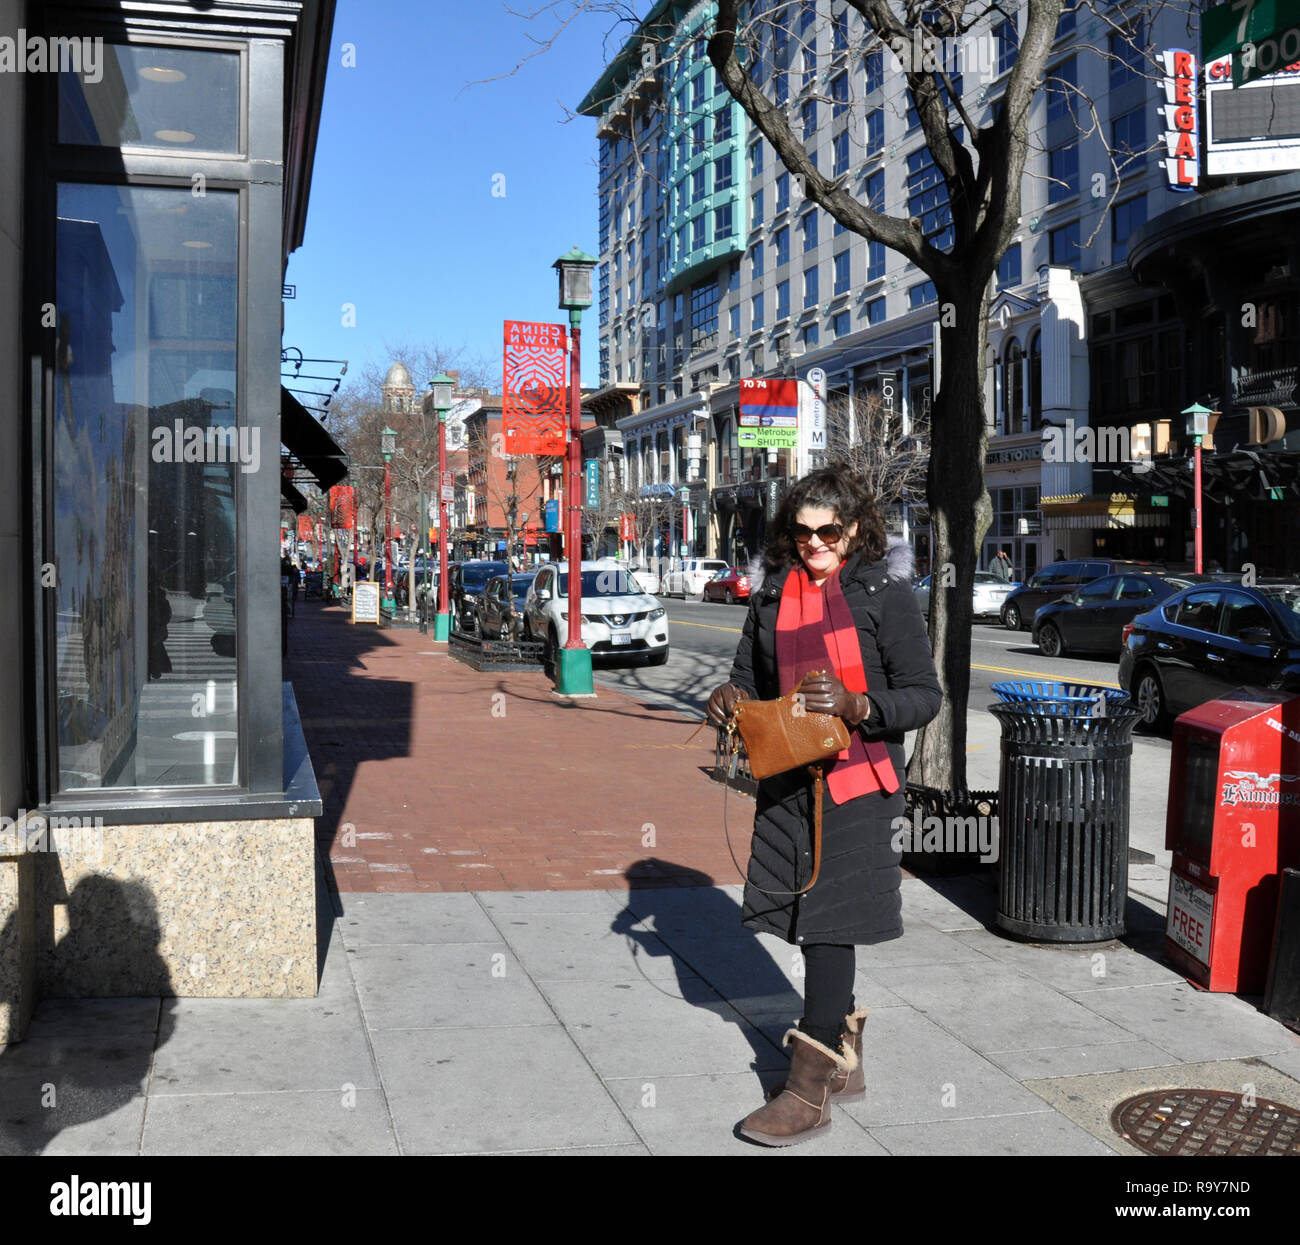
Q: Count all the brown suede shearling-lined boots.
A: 2